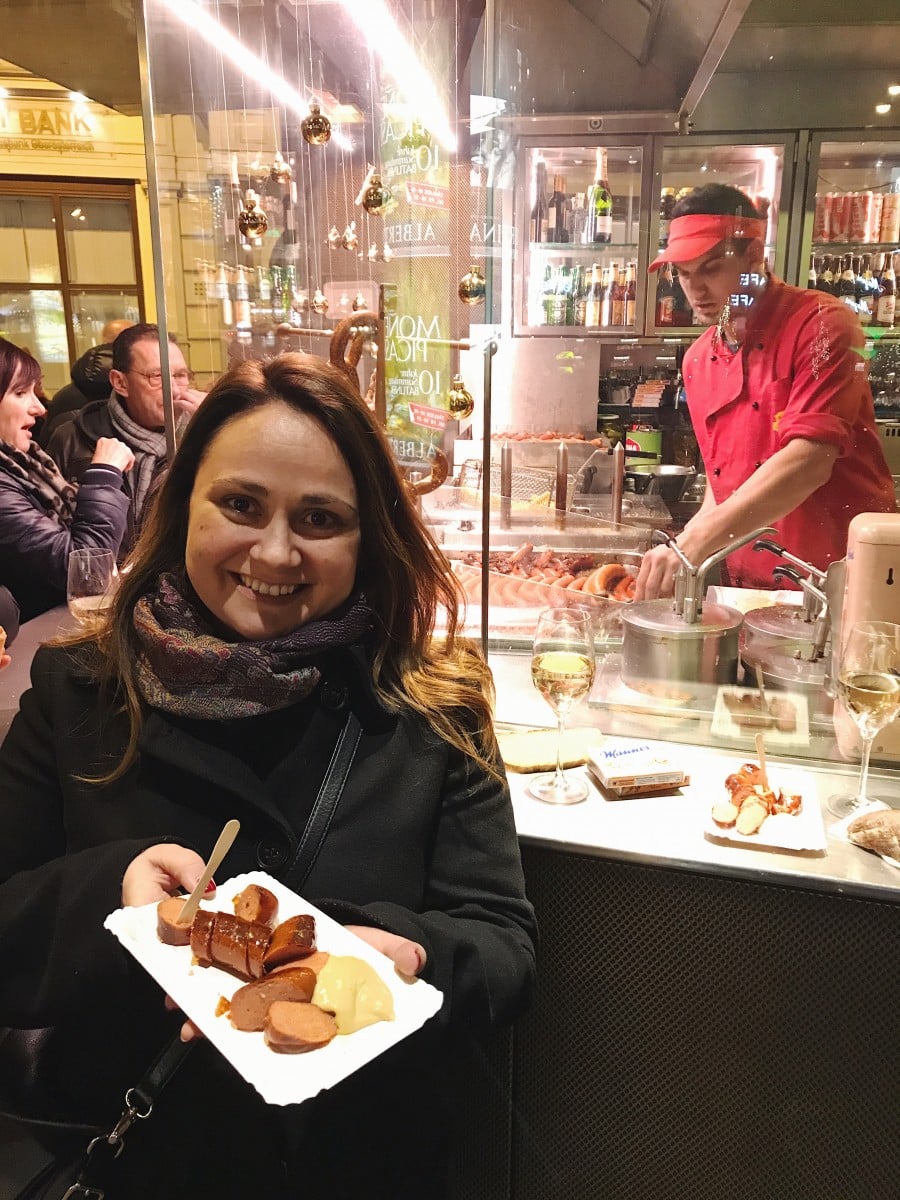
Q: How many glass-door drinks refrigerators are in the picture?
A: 3